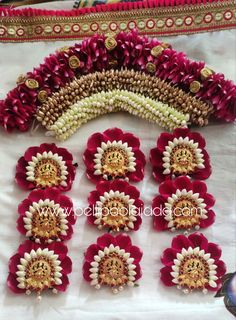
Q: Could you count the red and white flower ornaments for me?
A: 9